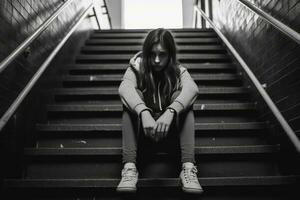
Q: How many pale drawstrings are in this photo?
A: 2